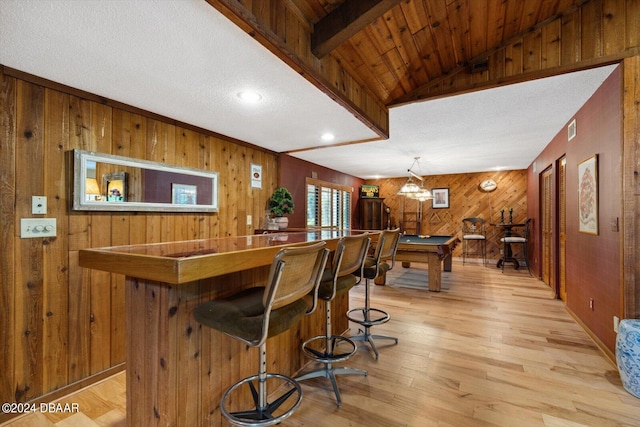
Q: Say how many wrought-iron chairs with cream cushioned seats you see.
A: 2